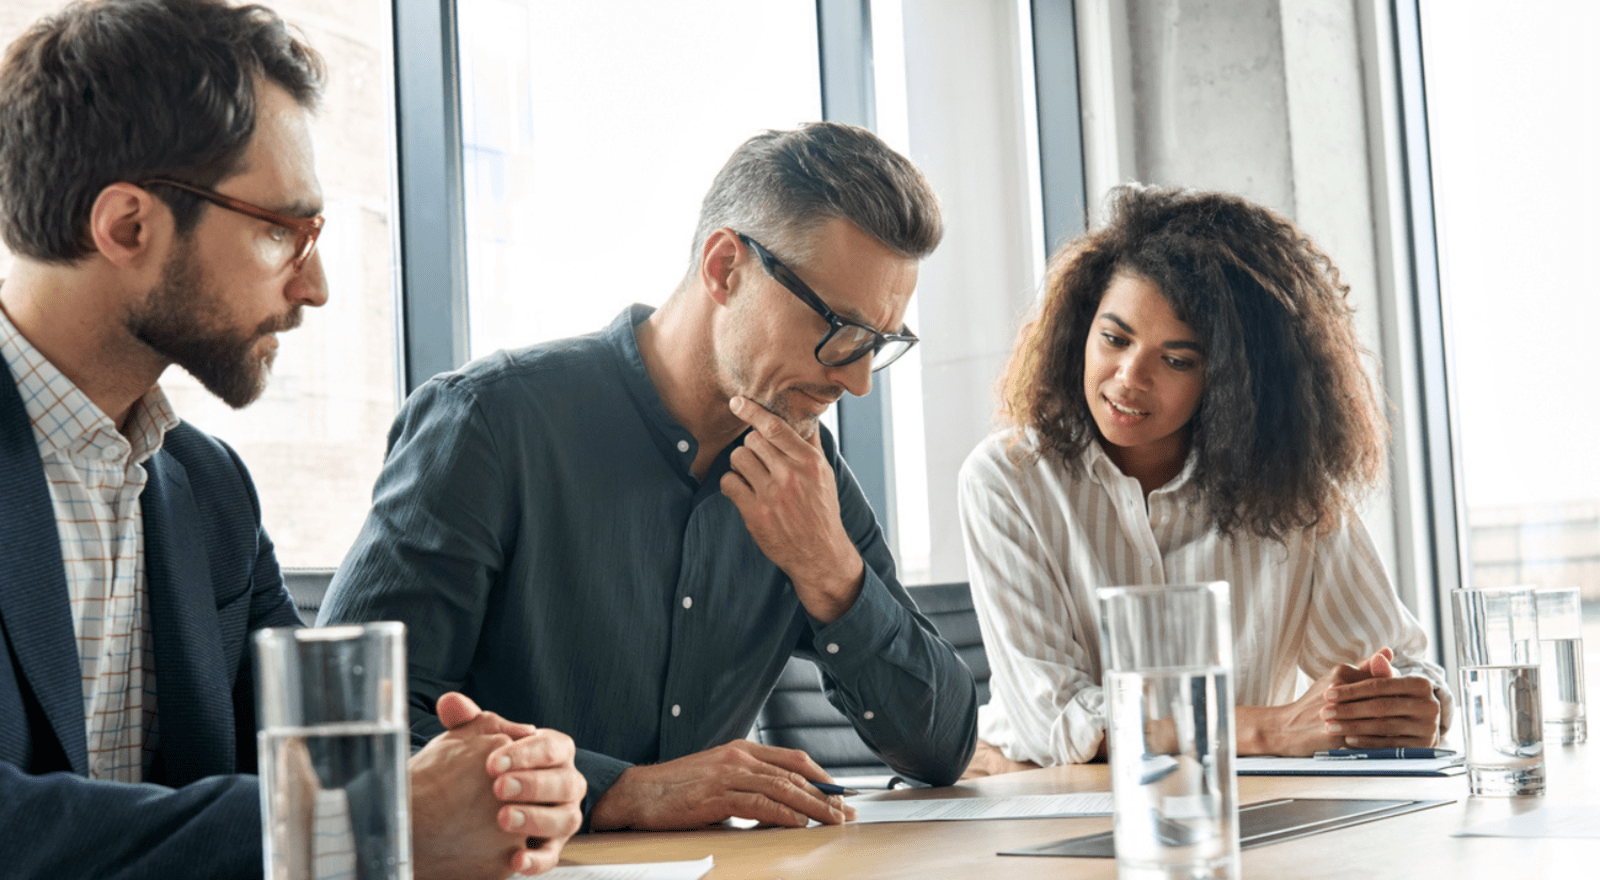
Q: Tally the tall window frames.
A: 4